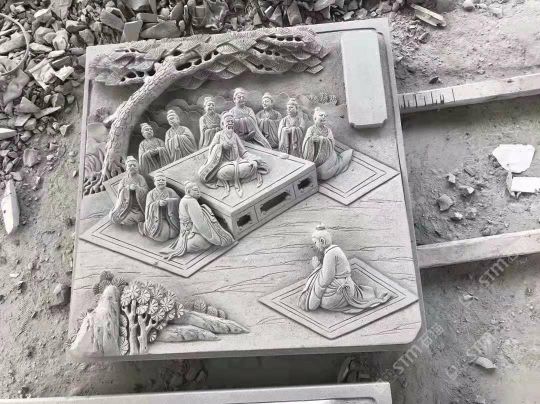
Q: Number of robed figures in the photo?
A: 12